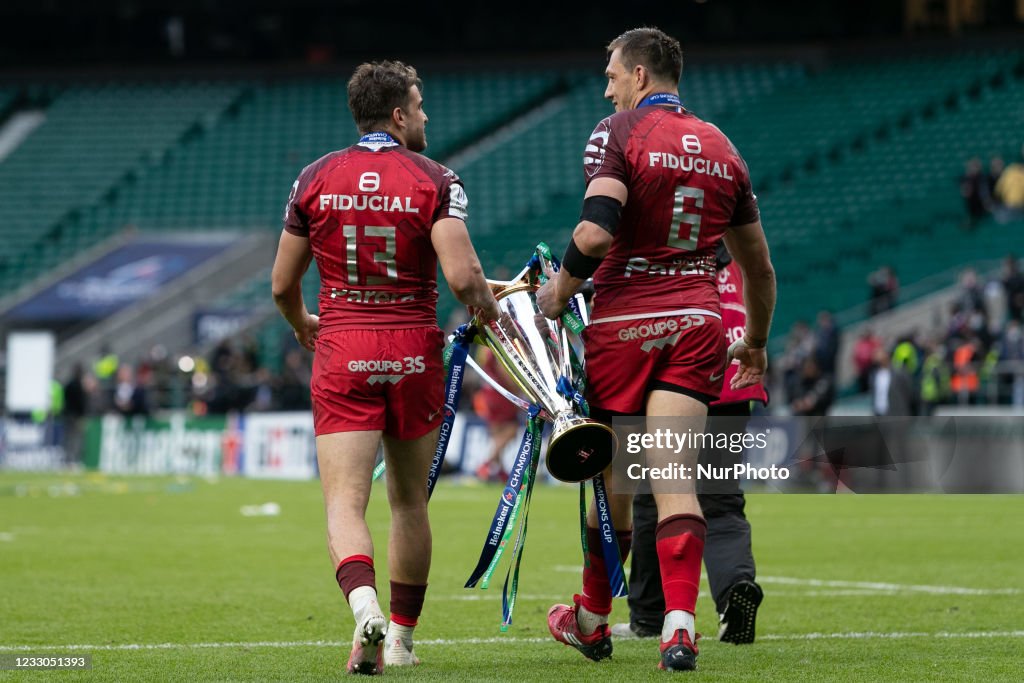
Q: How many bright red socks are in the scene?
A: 2